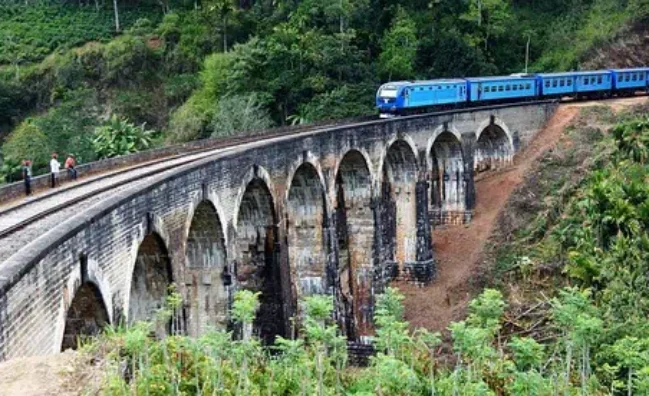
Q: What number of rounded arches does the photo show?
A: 9